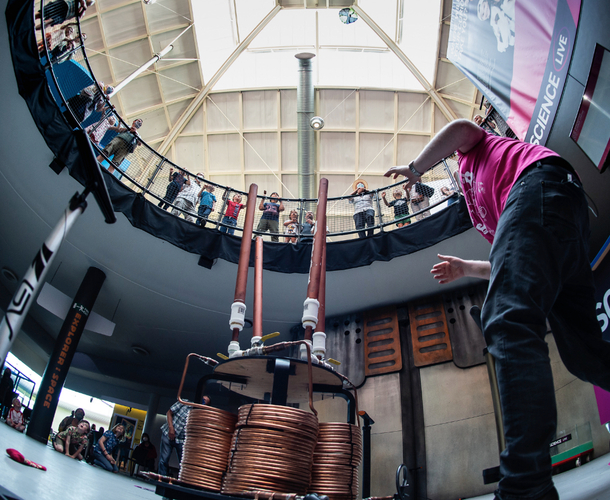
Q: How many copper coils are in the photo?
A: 3